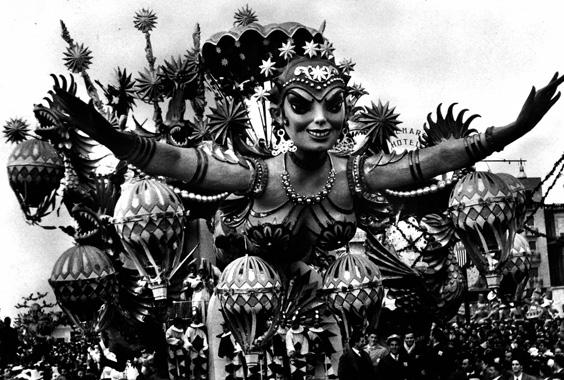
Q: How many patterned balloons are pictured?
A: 8